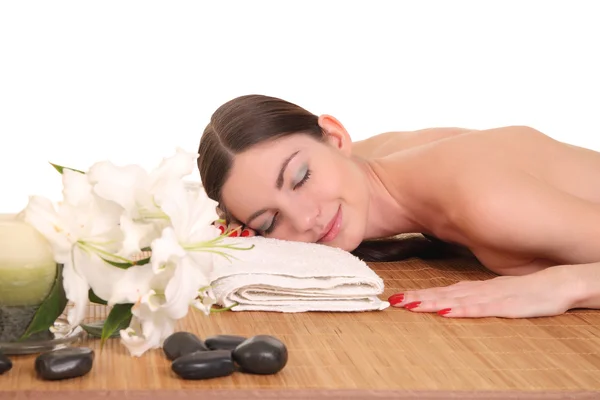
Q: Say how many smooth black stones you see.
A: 6